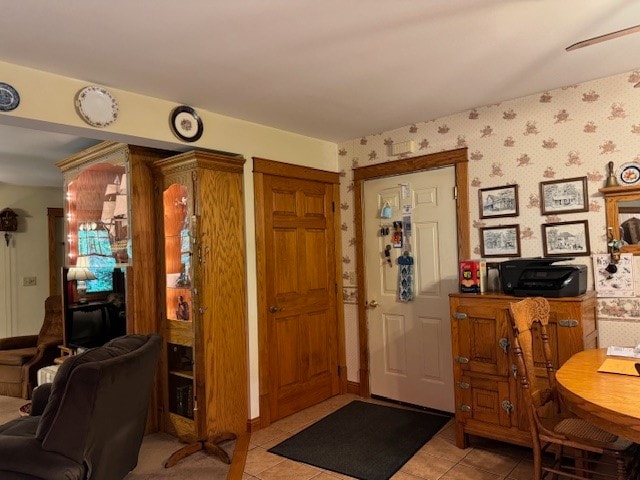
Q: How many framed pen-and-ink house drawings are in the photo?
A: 4